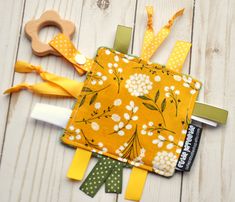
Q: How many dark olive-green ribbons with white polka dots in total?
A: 2